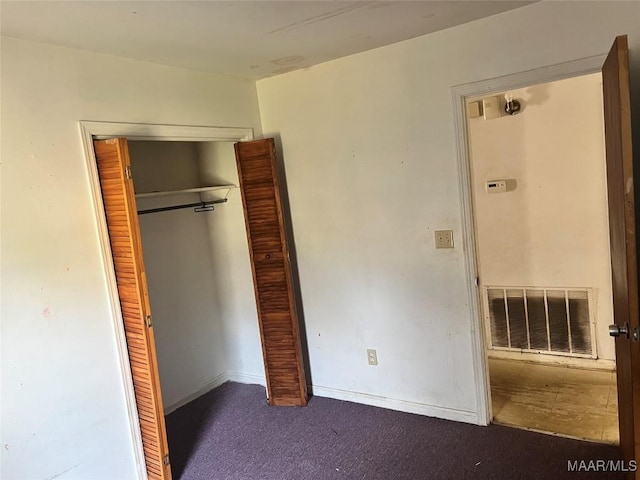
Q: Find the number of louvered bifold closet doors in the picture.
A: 2